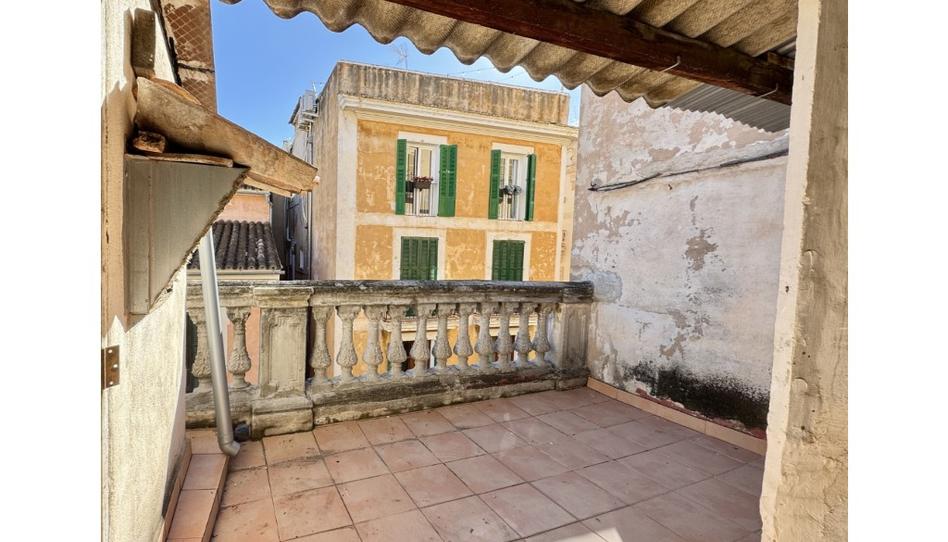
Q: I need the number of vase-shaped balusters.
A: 13